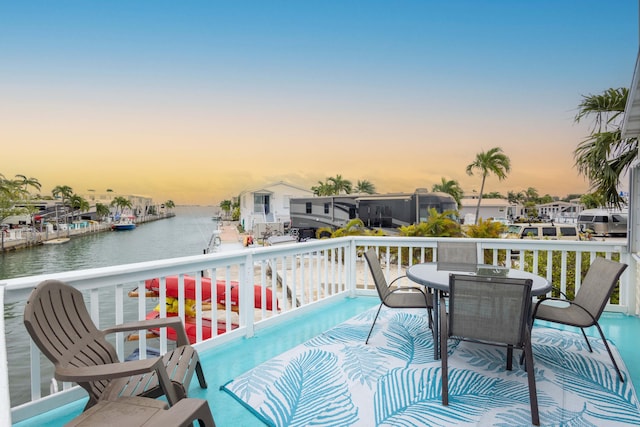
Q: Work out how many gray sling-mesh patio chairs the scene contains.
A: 4